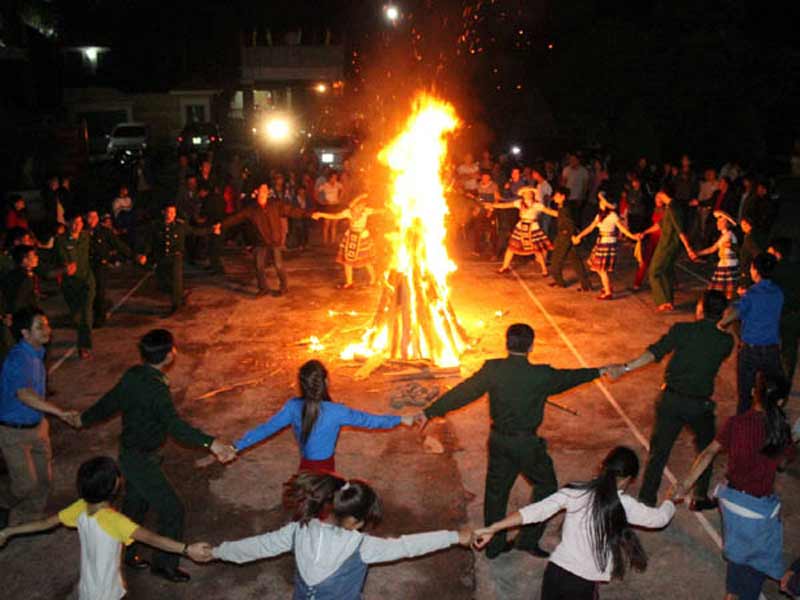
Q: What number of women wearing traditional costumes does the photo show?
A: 4